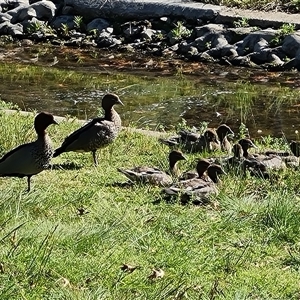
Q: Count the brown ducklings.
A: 8